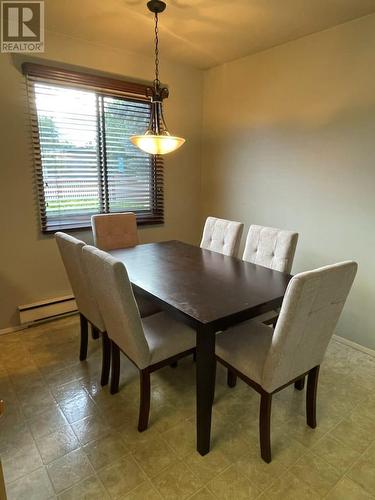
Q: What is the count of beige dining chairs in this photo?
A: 6